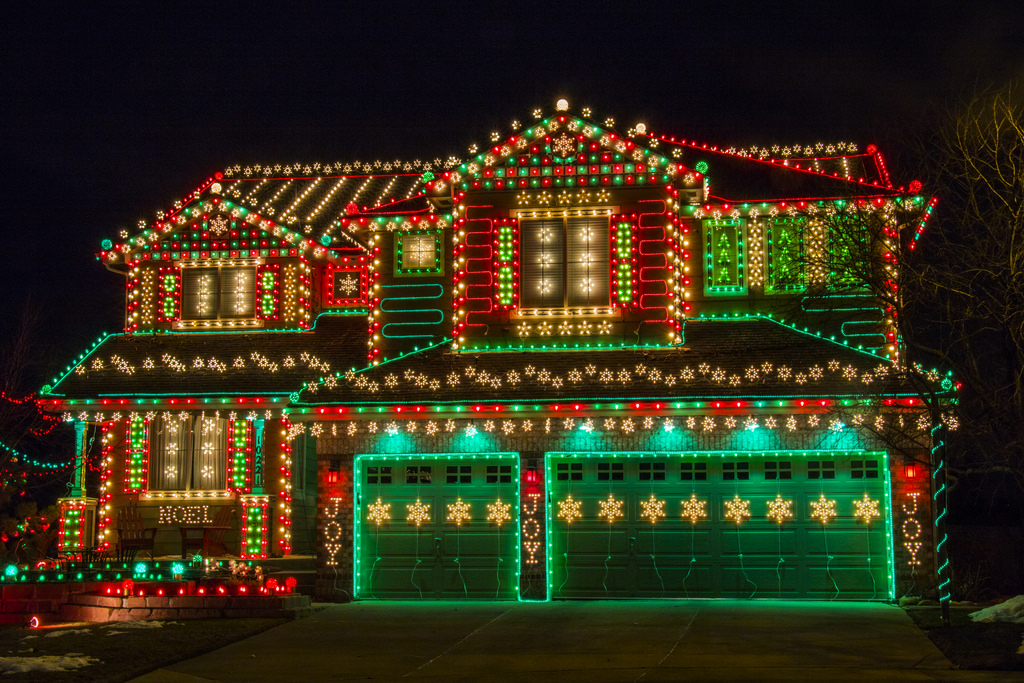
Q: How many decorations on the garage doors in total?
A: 12